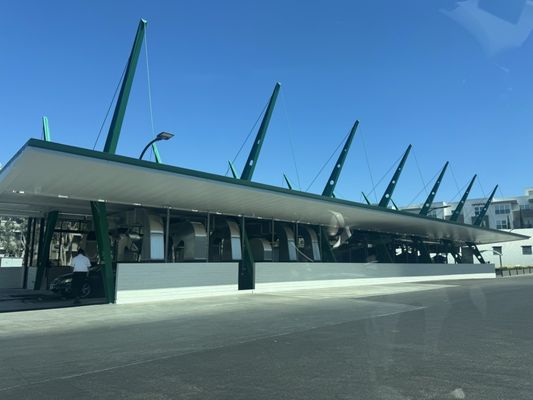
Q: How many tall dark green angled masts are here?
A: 7